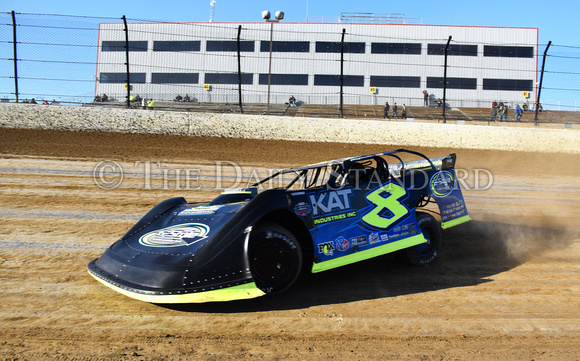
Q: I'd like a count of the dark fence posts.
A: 6